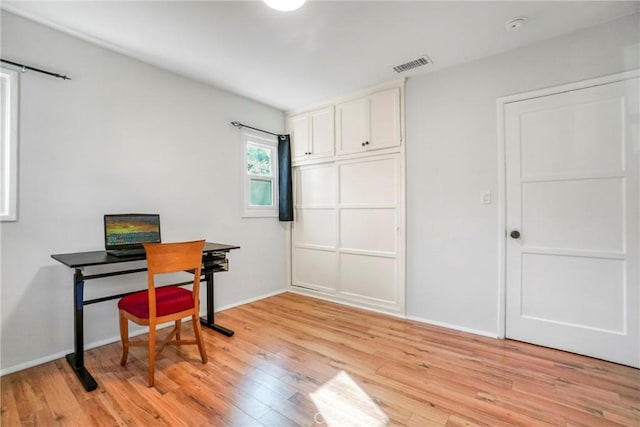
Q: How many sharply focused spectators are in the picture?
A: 0